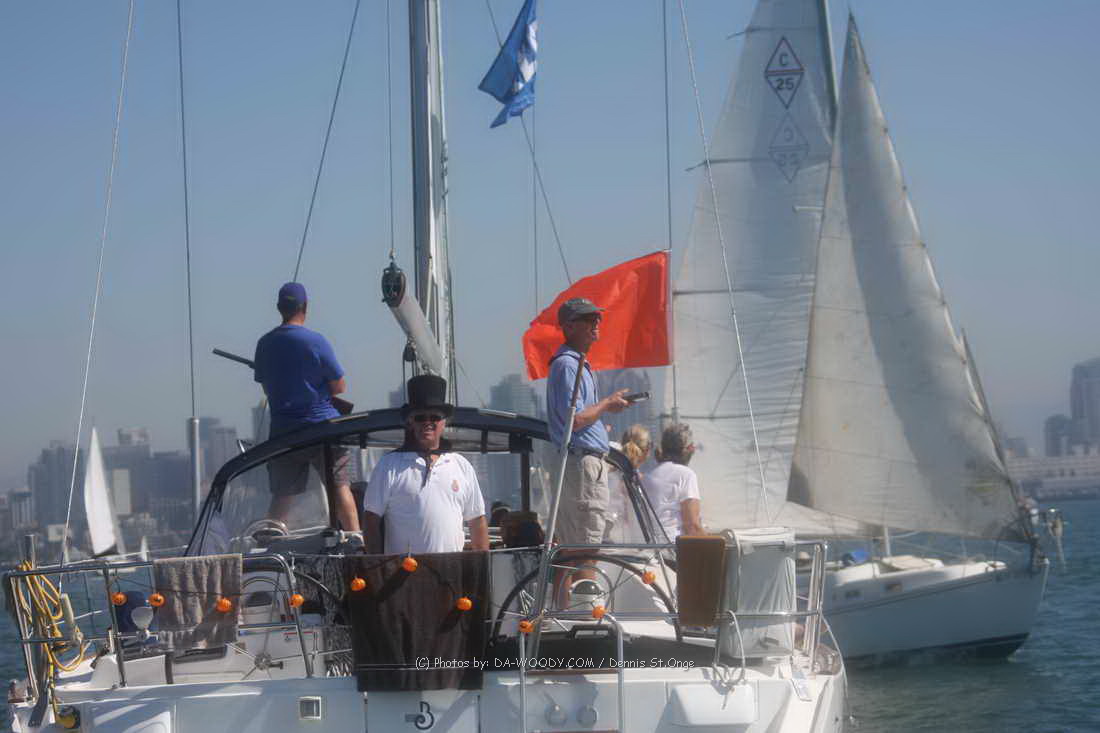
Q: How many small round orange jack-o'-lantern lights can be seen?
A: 10